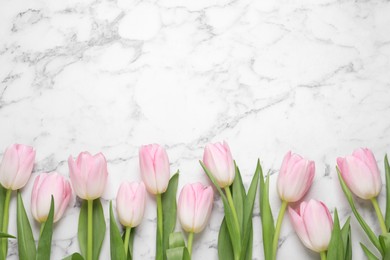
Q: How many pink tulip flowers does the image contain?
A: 10